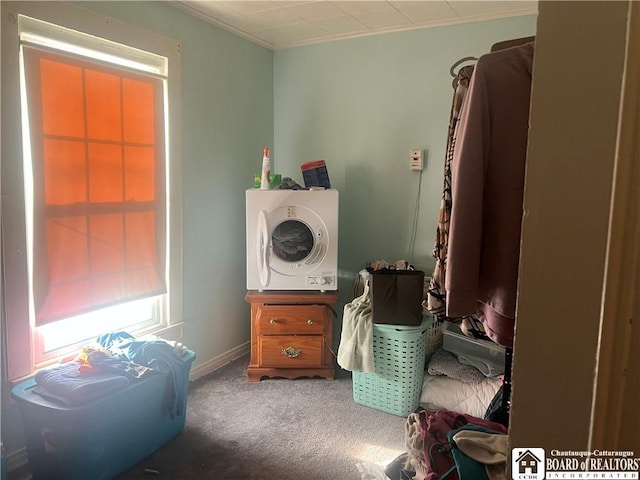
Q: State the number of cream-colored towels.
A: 1